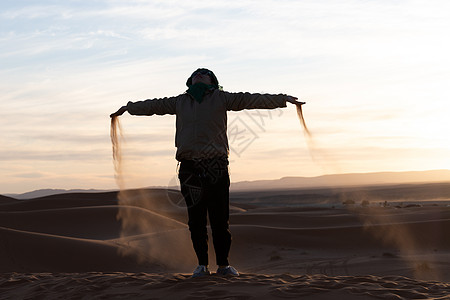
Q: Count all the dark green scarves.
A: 1